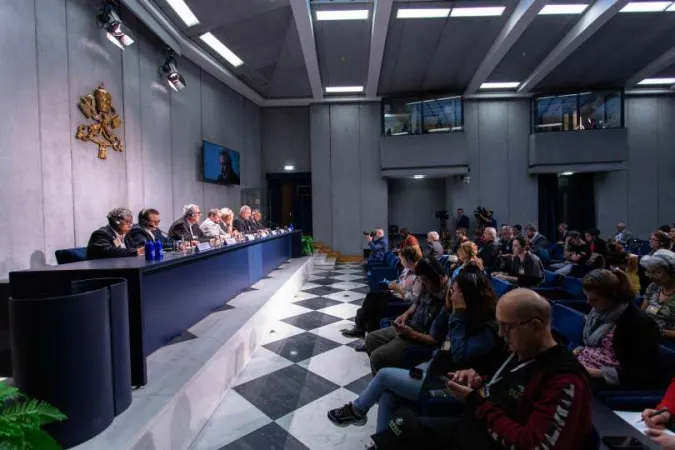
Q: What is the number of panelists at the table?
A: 8